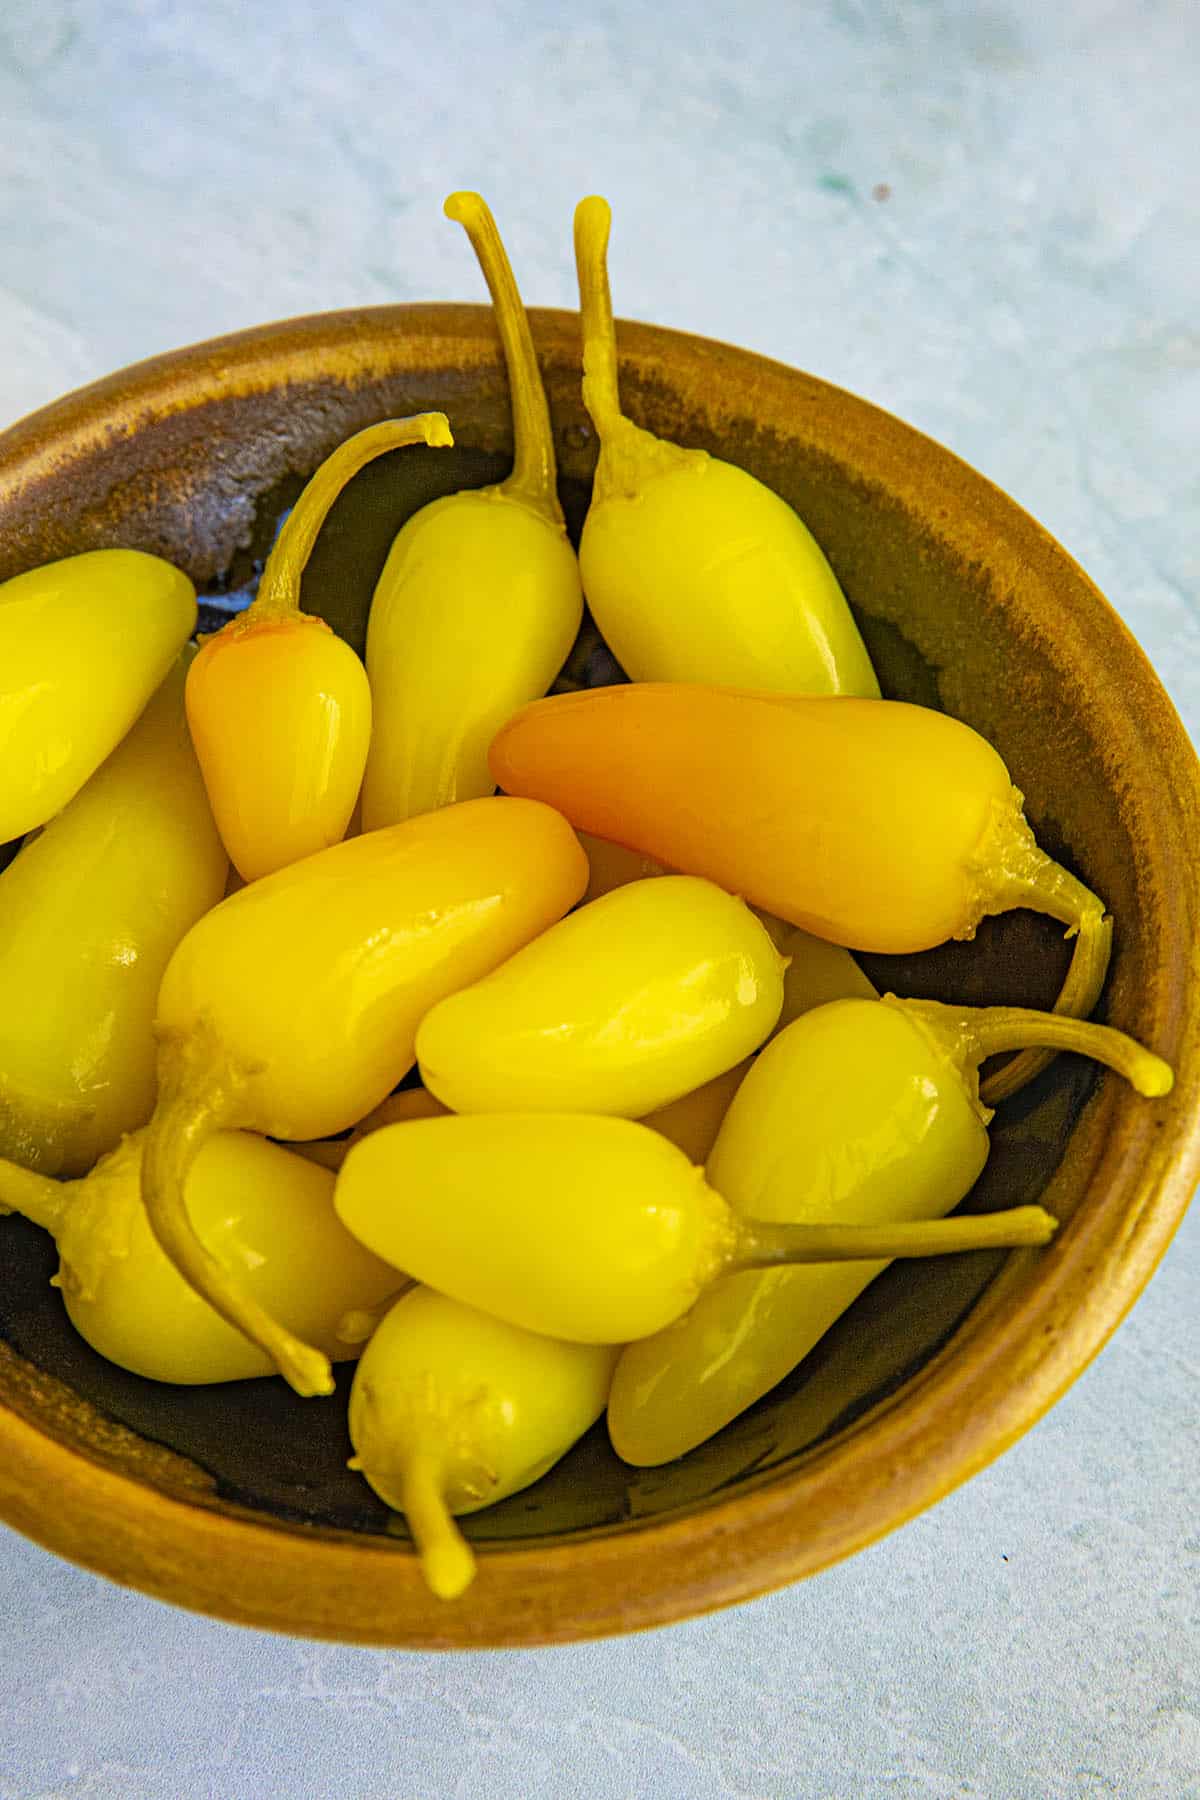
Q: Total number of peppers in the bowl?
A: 12